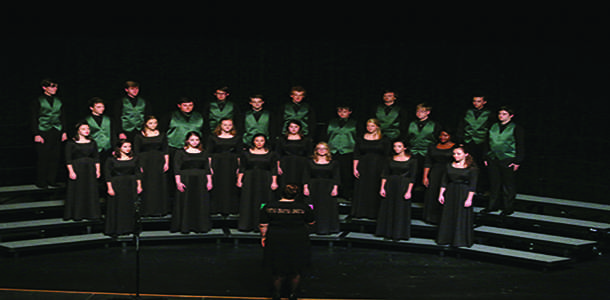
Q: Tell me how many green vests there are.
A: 12